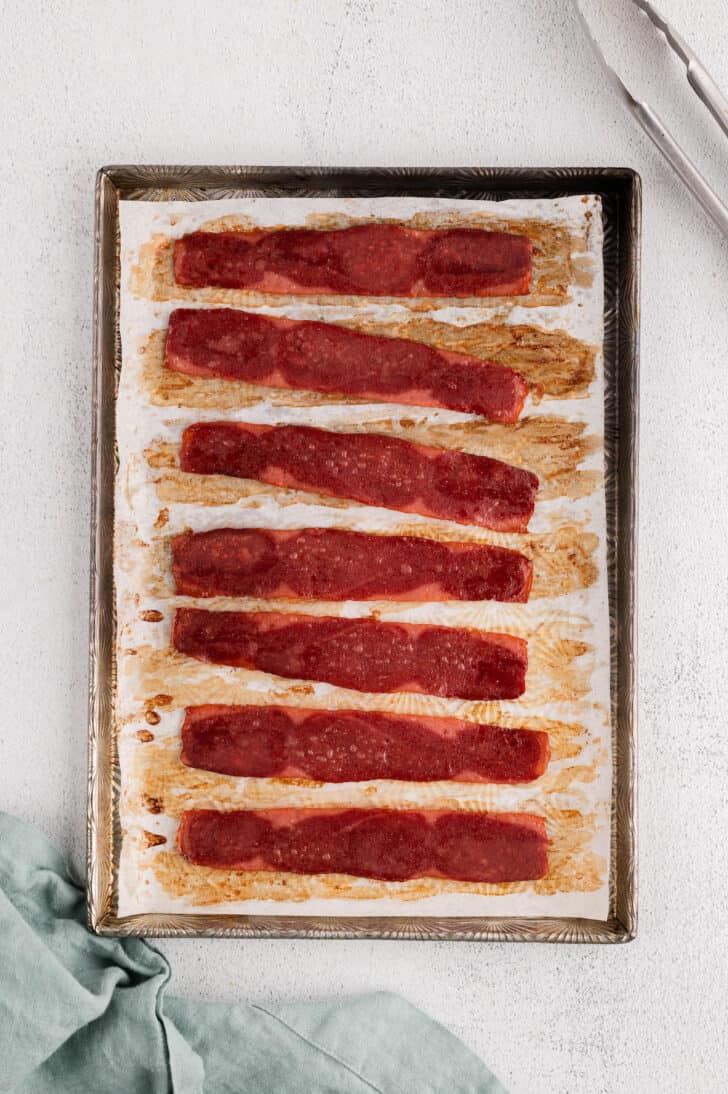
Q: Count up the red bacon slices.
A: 7